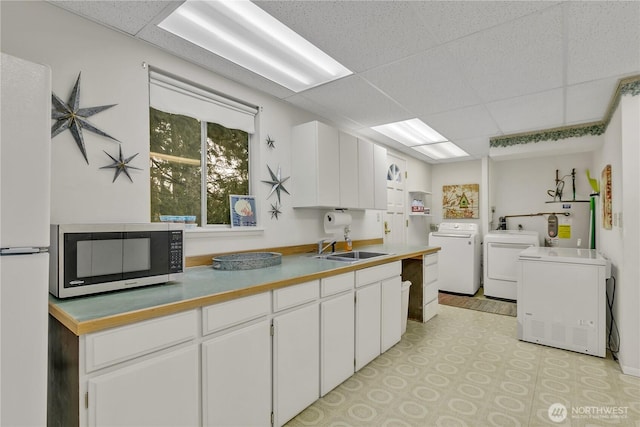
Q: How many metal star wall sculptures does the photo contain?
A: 5